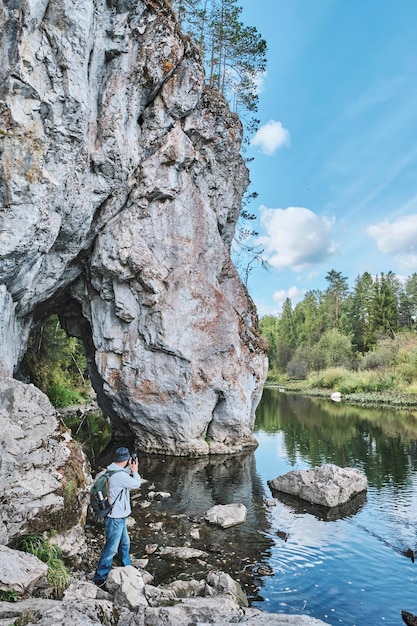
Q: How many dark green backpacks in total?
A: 1